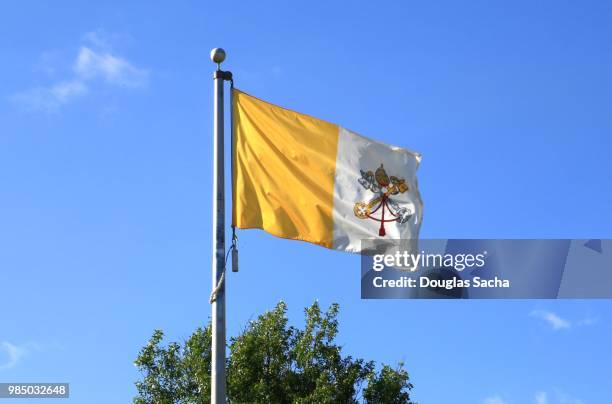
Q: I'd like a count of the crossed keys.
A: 2